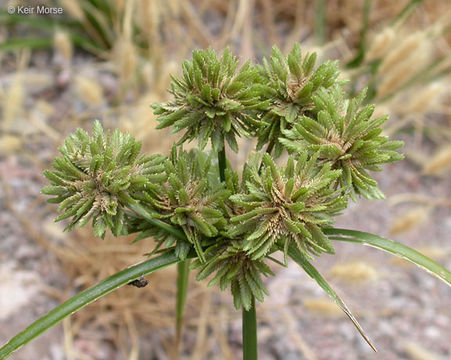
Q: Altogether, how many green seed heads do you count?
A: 7